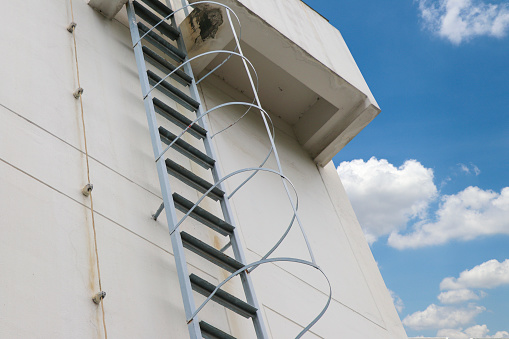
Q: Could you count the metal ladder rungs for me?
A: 12